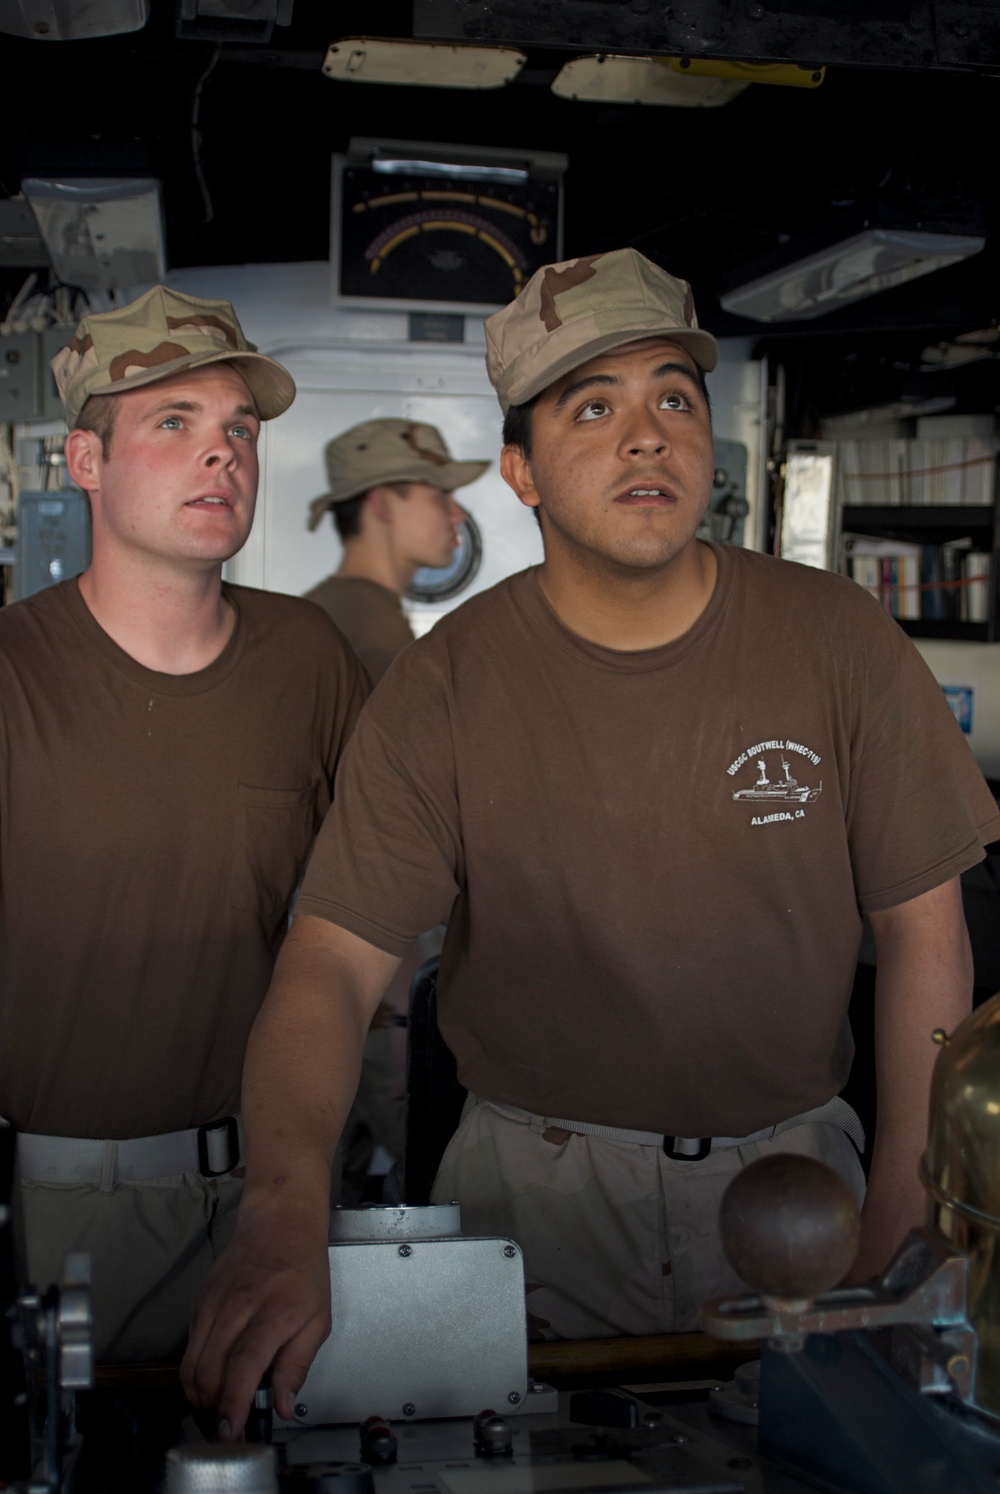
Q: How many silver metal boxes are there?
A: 1